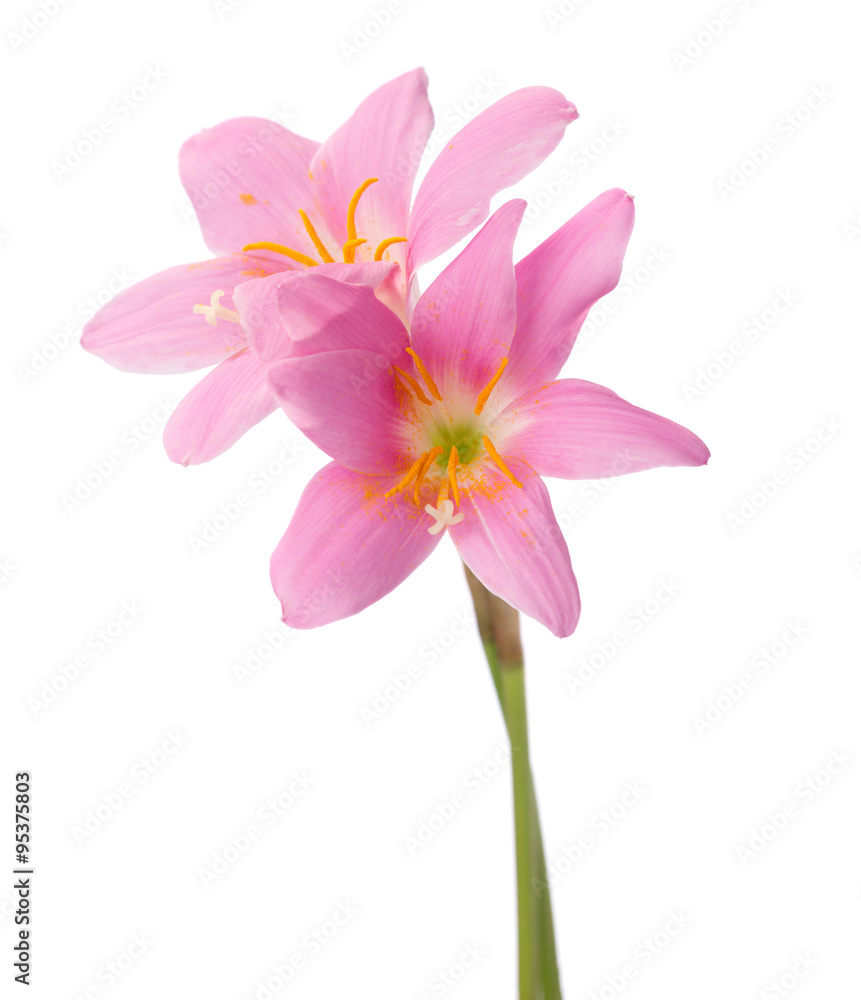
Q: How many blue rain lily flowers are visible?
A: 0